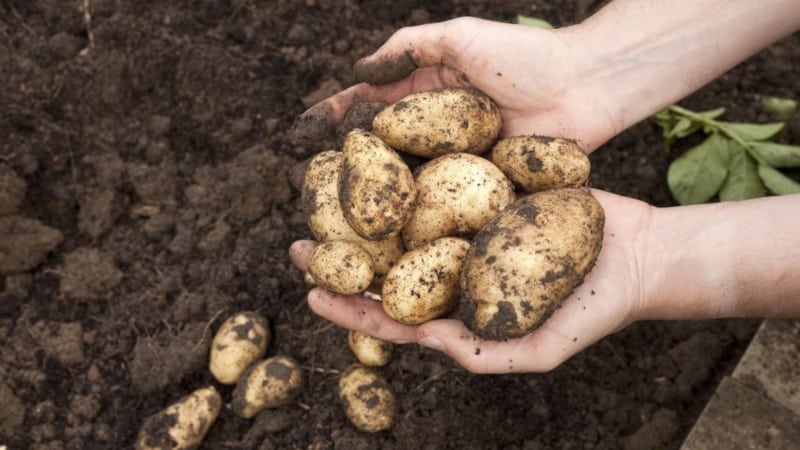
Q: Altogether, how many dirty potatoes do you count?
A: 13